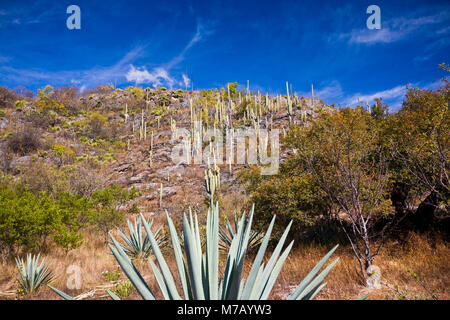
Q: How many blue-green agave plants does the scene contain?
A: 4